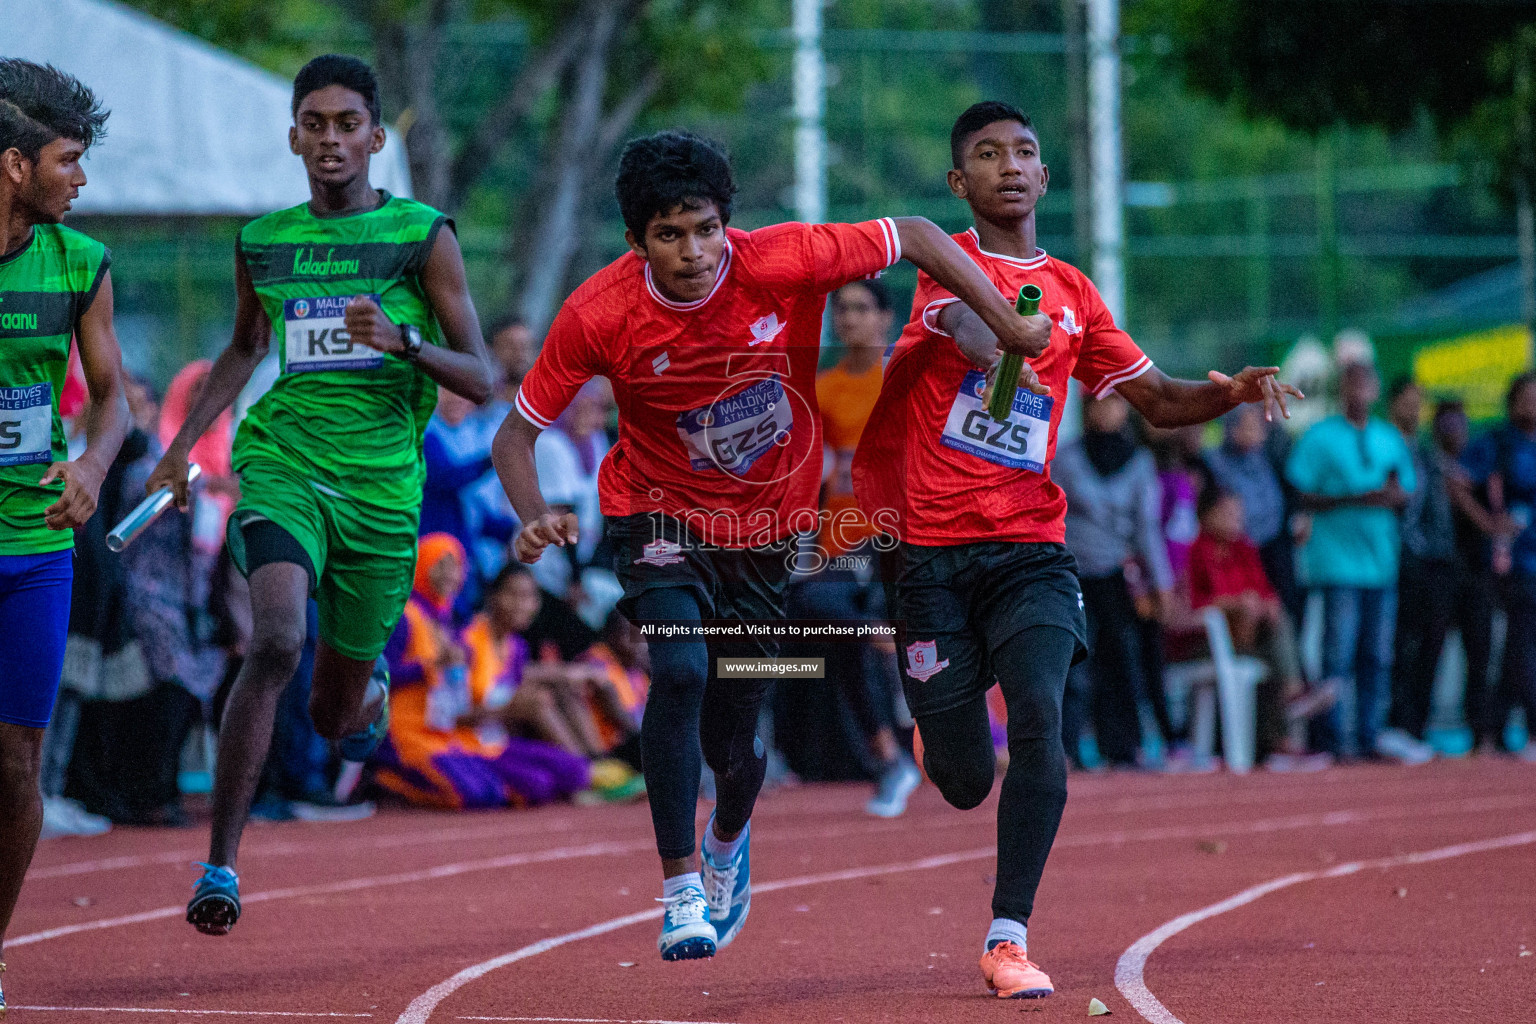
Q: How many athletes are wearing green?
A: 2